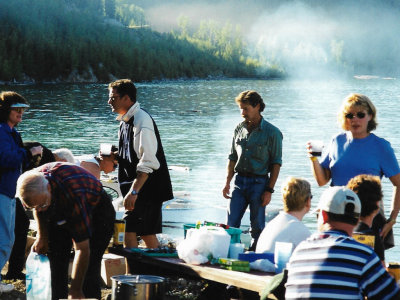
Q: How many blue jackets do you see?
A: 1